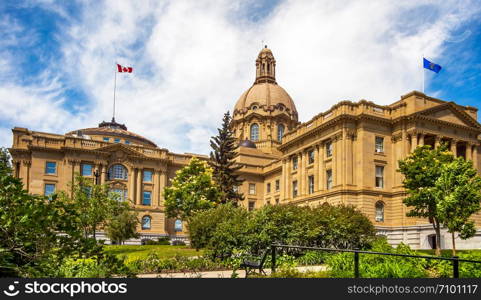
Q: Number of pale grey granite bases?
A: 2